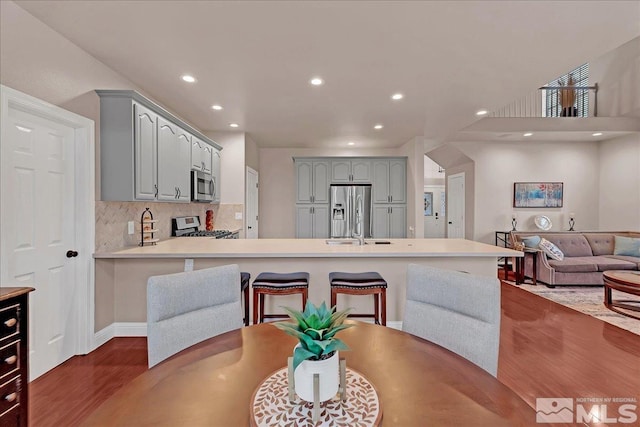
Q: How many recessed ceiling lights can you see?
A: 10